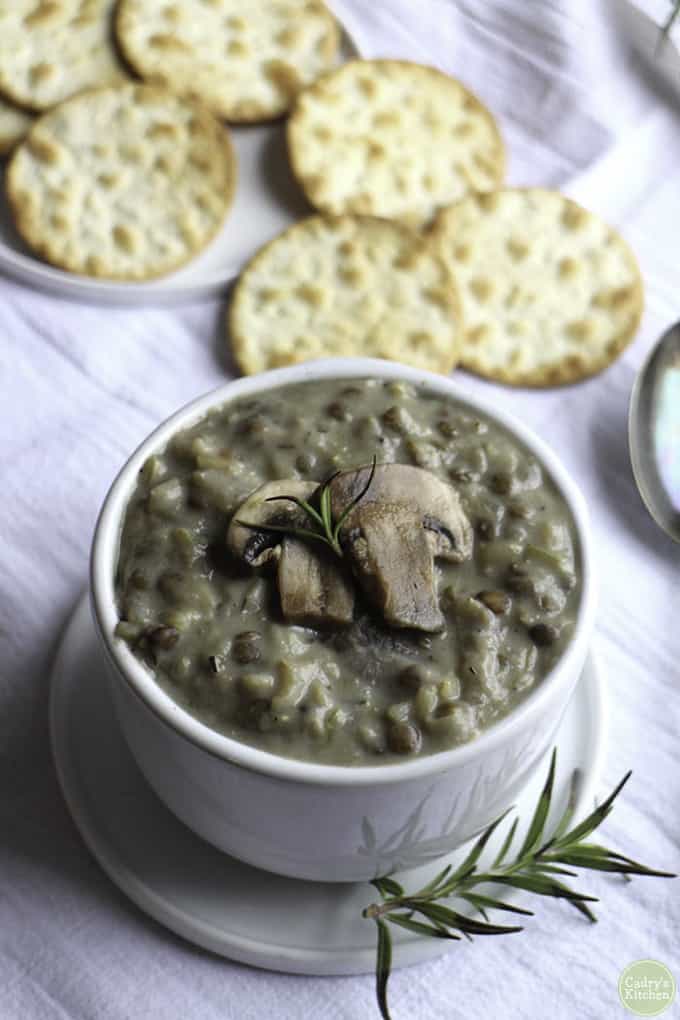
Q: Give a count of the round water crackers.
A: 7